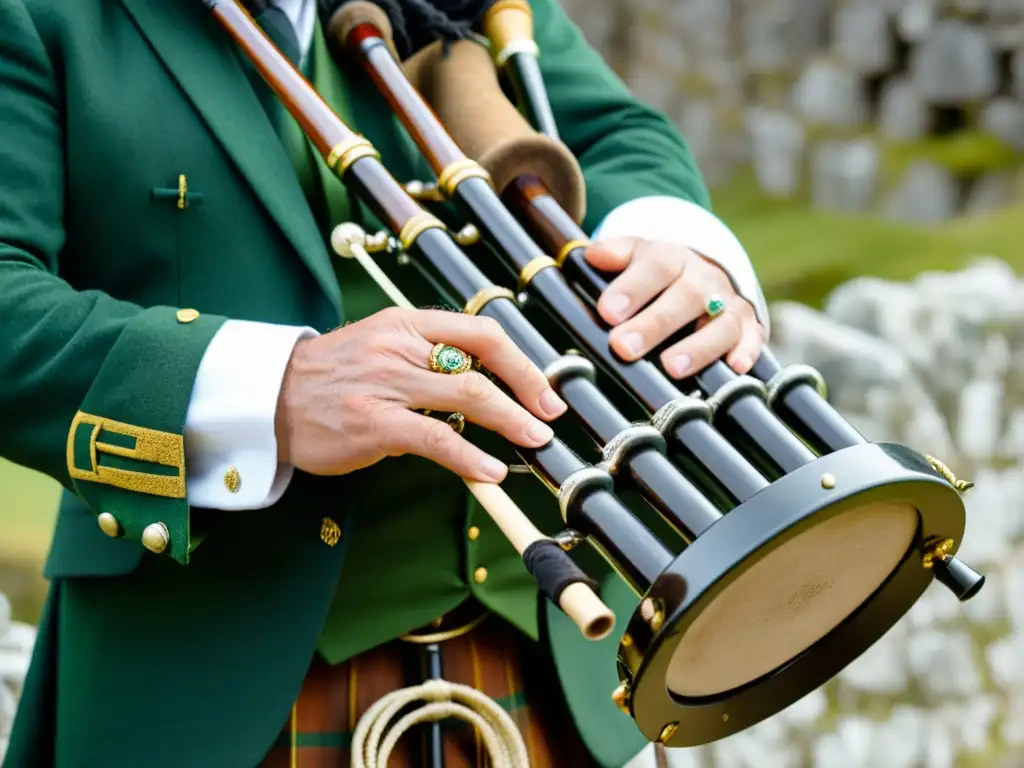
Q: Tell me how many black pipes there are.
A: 5